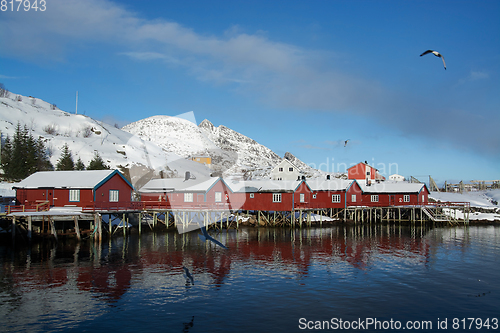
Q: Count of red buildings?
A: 6